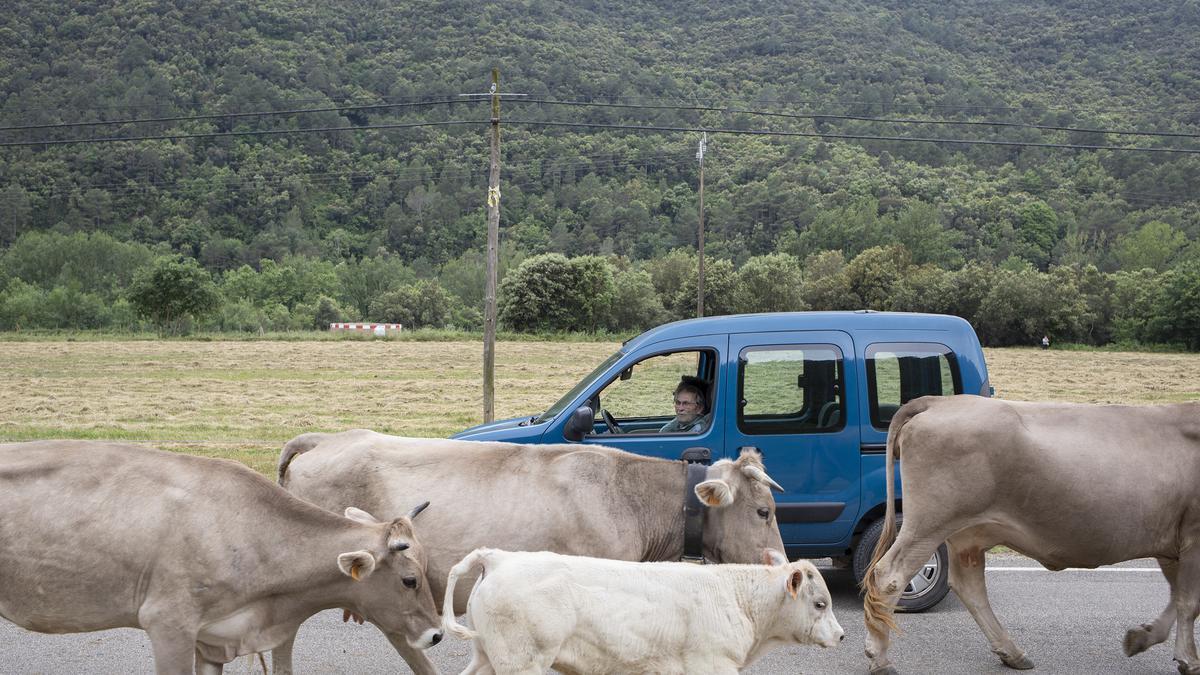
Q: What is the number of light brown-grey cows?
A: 3